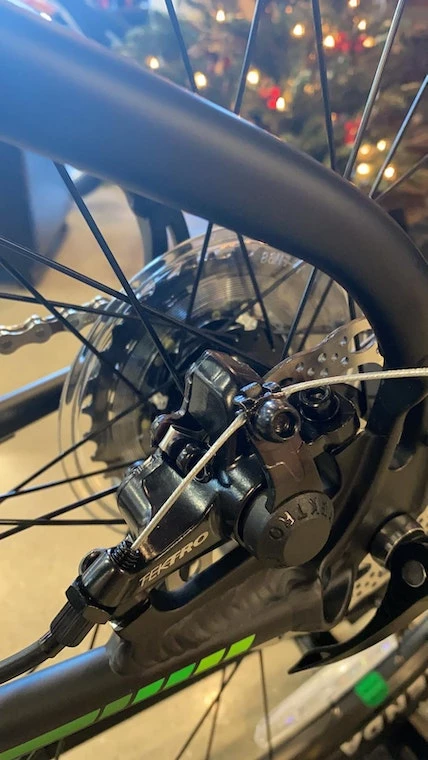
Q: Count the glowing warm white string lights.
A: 14